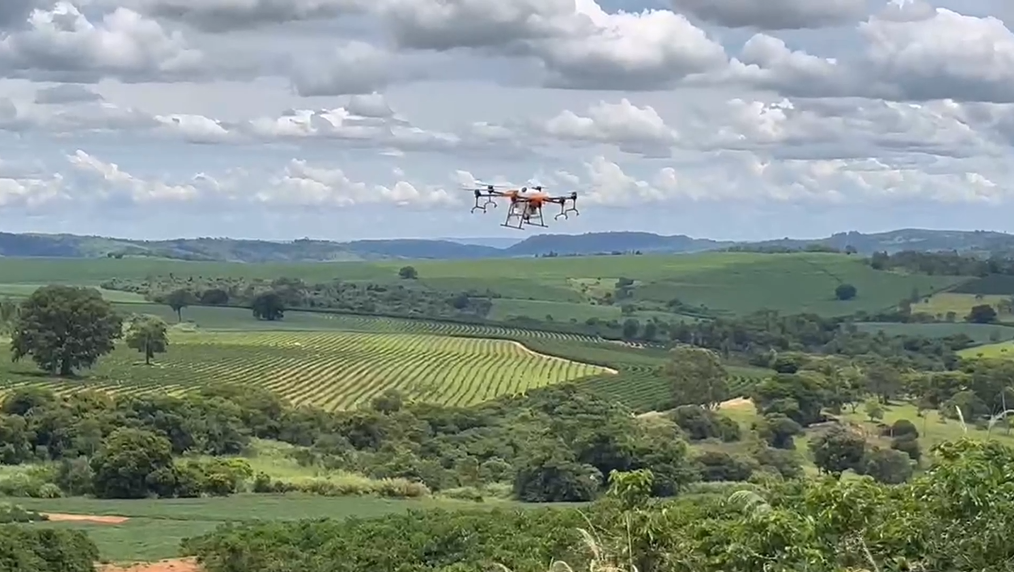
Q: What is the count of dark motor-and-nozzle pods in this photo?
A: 4